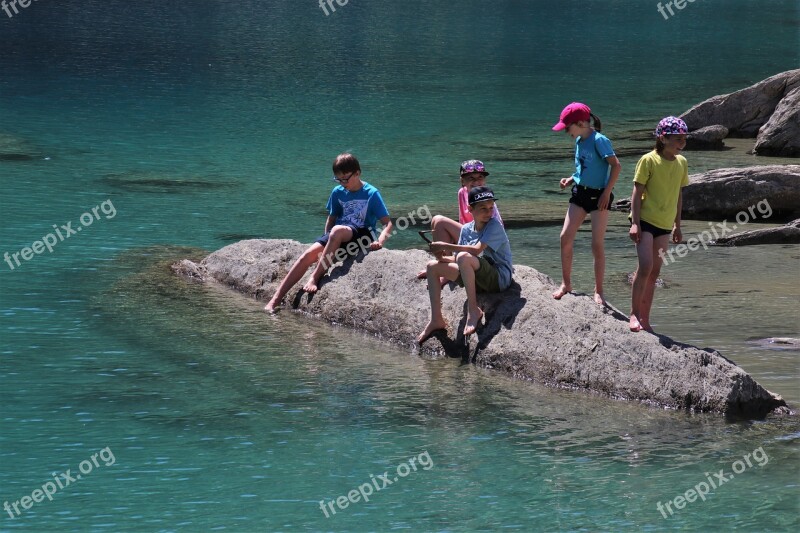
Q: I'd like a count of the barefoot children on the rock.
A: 5